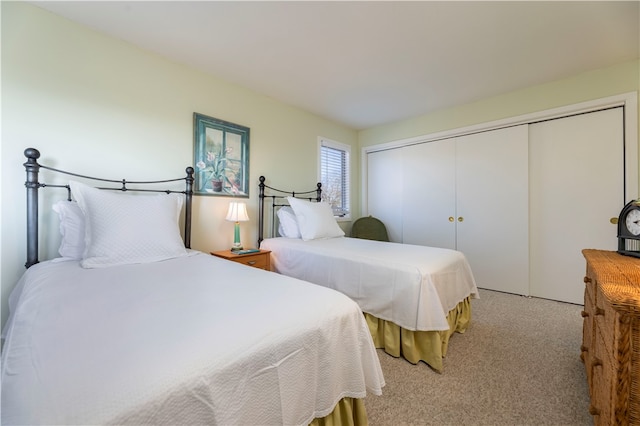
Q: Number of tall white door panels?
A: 4